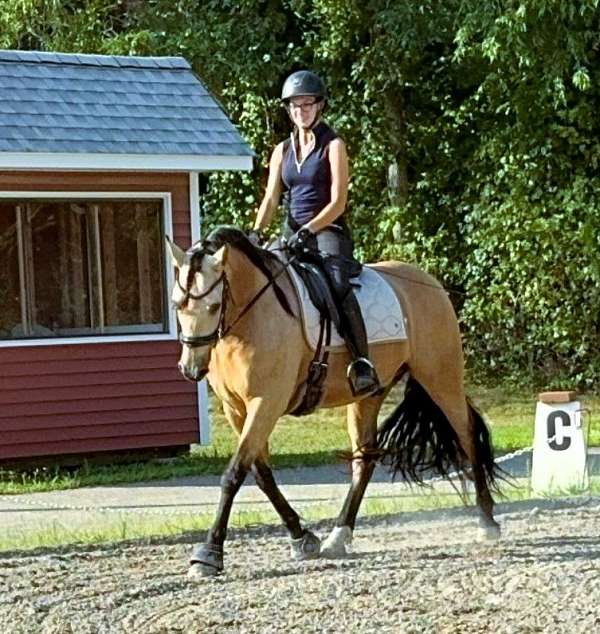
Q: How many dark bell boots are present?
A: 2